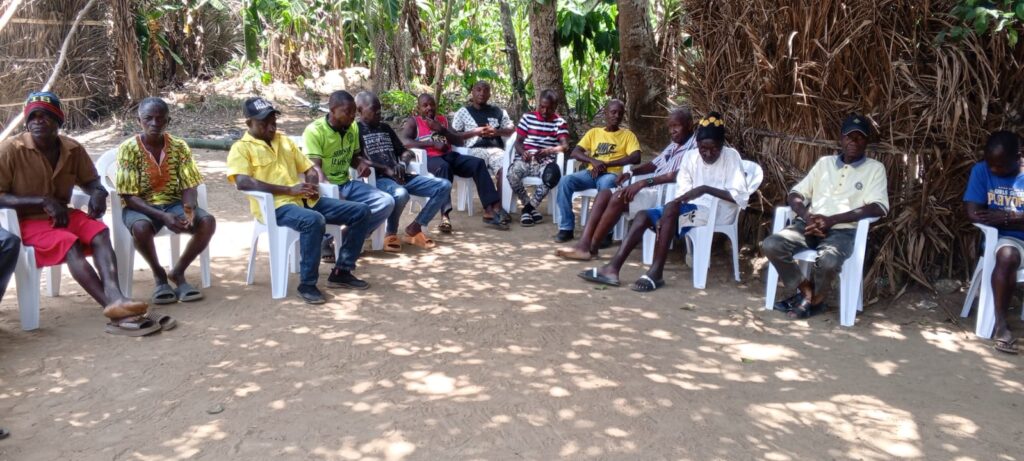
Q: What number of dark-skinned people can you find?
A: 13